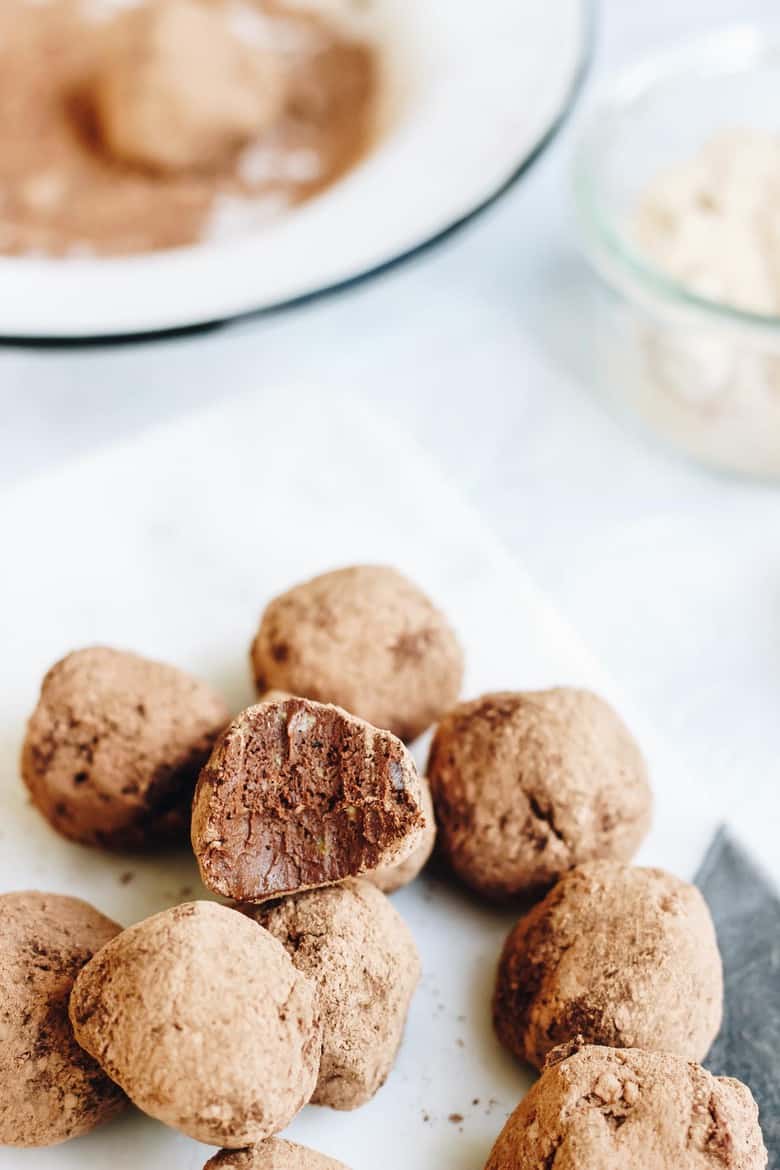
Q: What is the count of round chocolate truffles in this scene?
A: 12